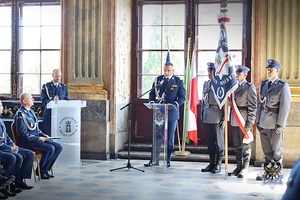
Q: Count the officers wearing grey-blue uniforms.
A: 3